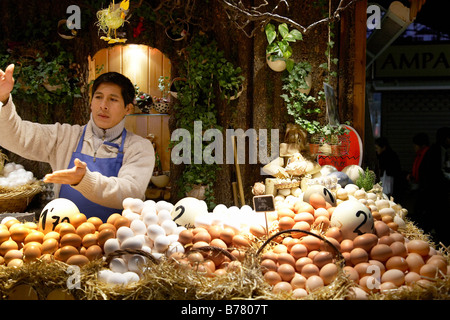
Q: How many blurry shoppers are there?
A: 3